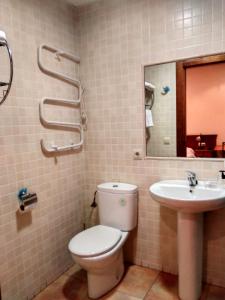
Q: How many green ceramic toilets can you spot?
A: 0